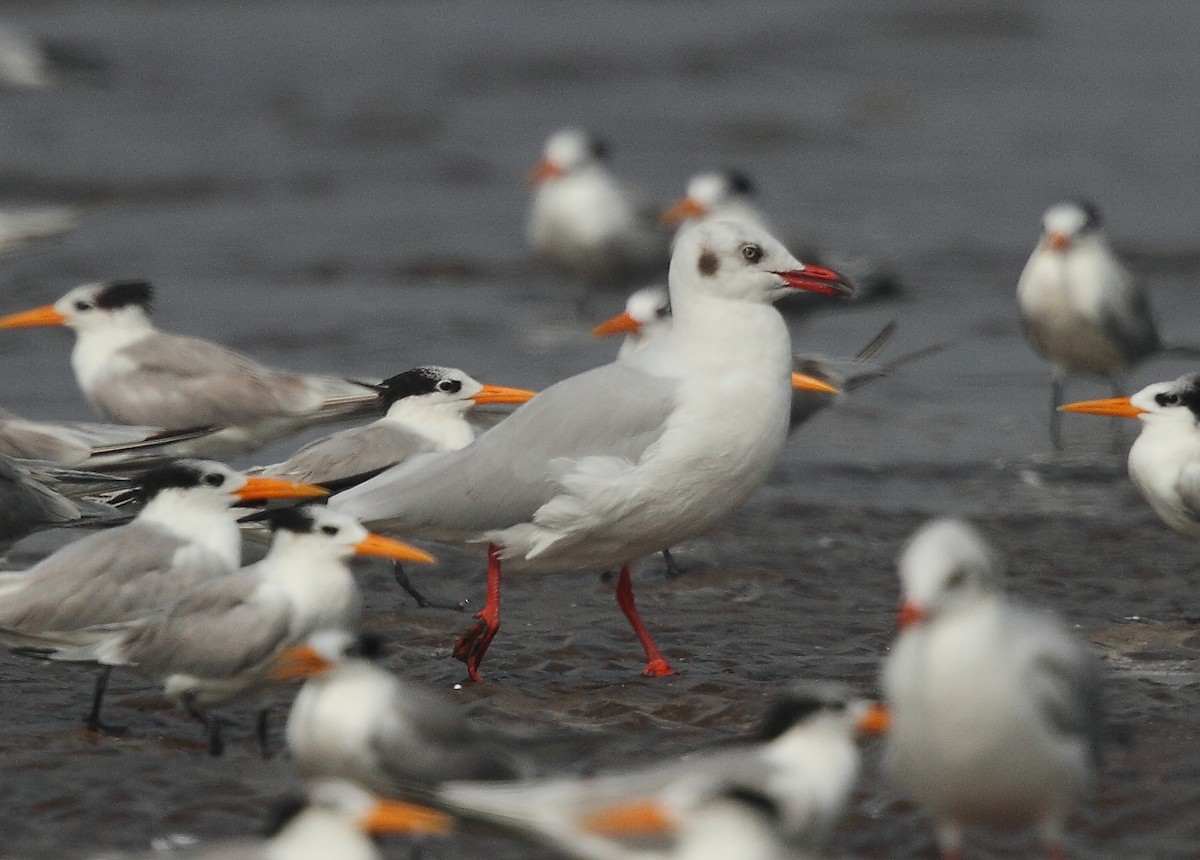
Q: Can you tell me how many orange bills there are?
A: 14